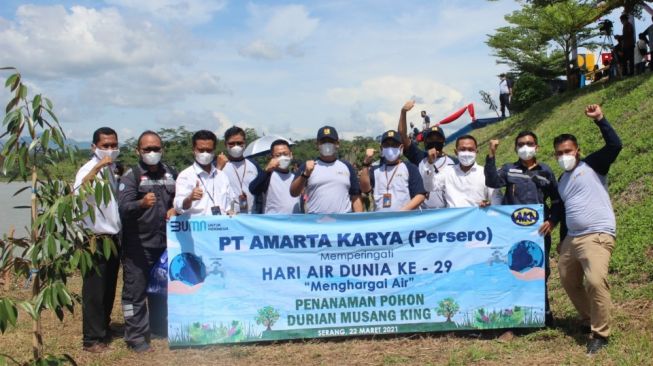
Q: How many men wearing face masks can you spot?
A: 11